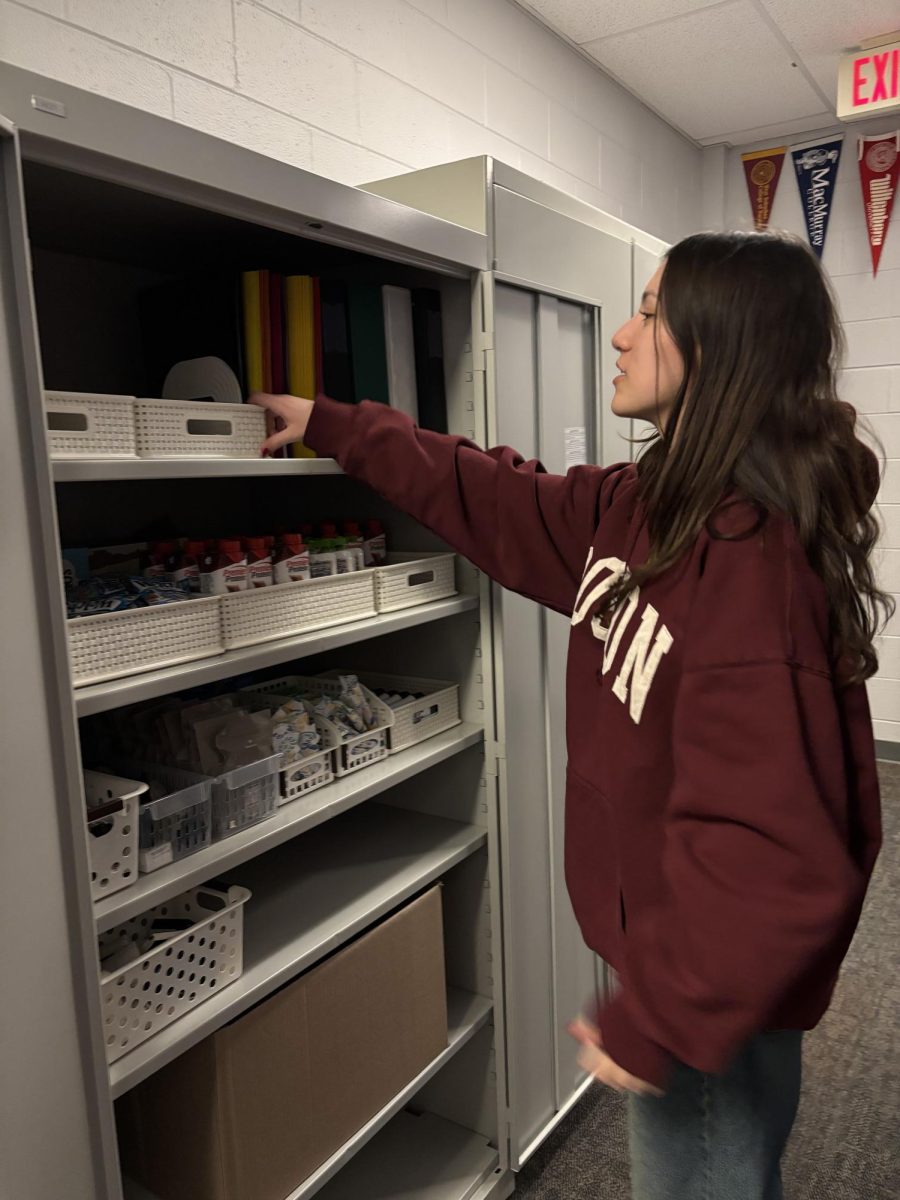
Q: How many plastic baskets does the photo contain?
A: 12